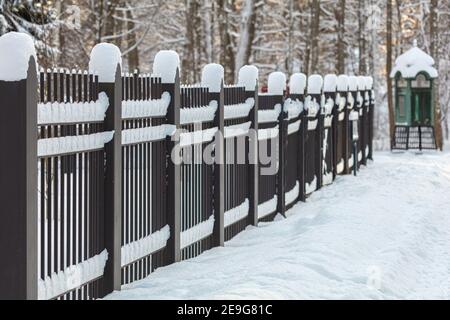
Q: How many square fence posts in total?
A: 13